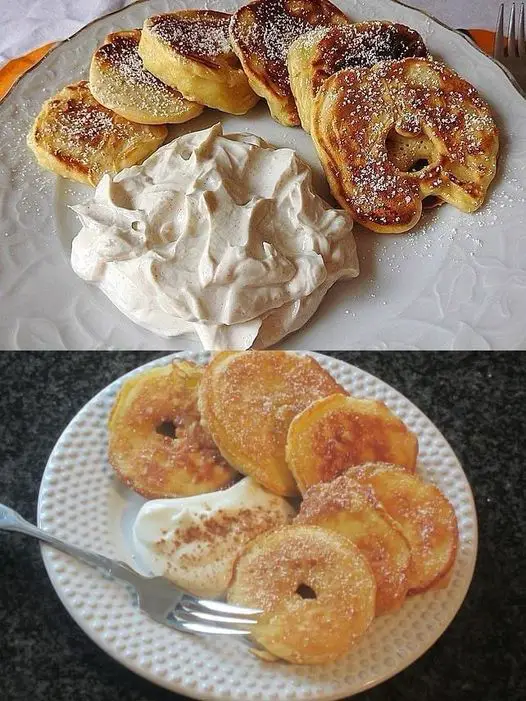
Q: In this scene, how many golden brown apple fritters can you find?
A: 12